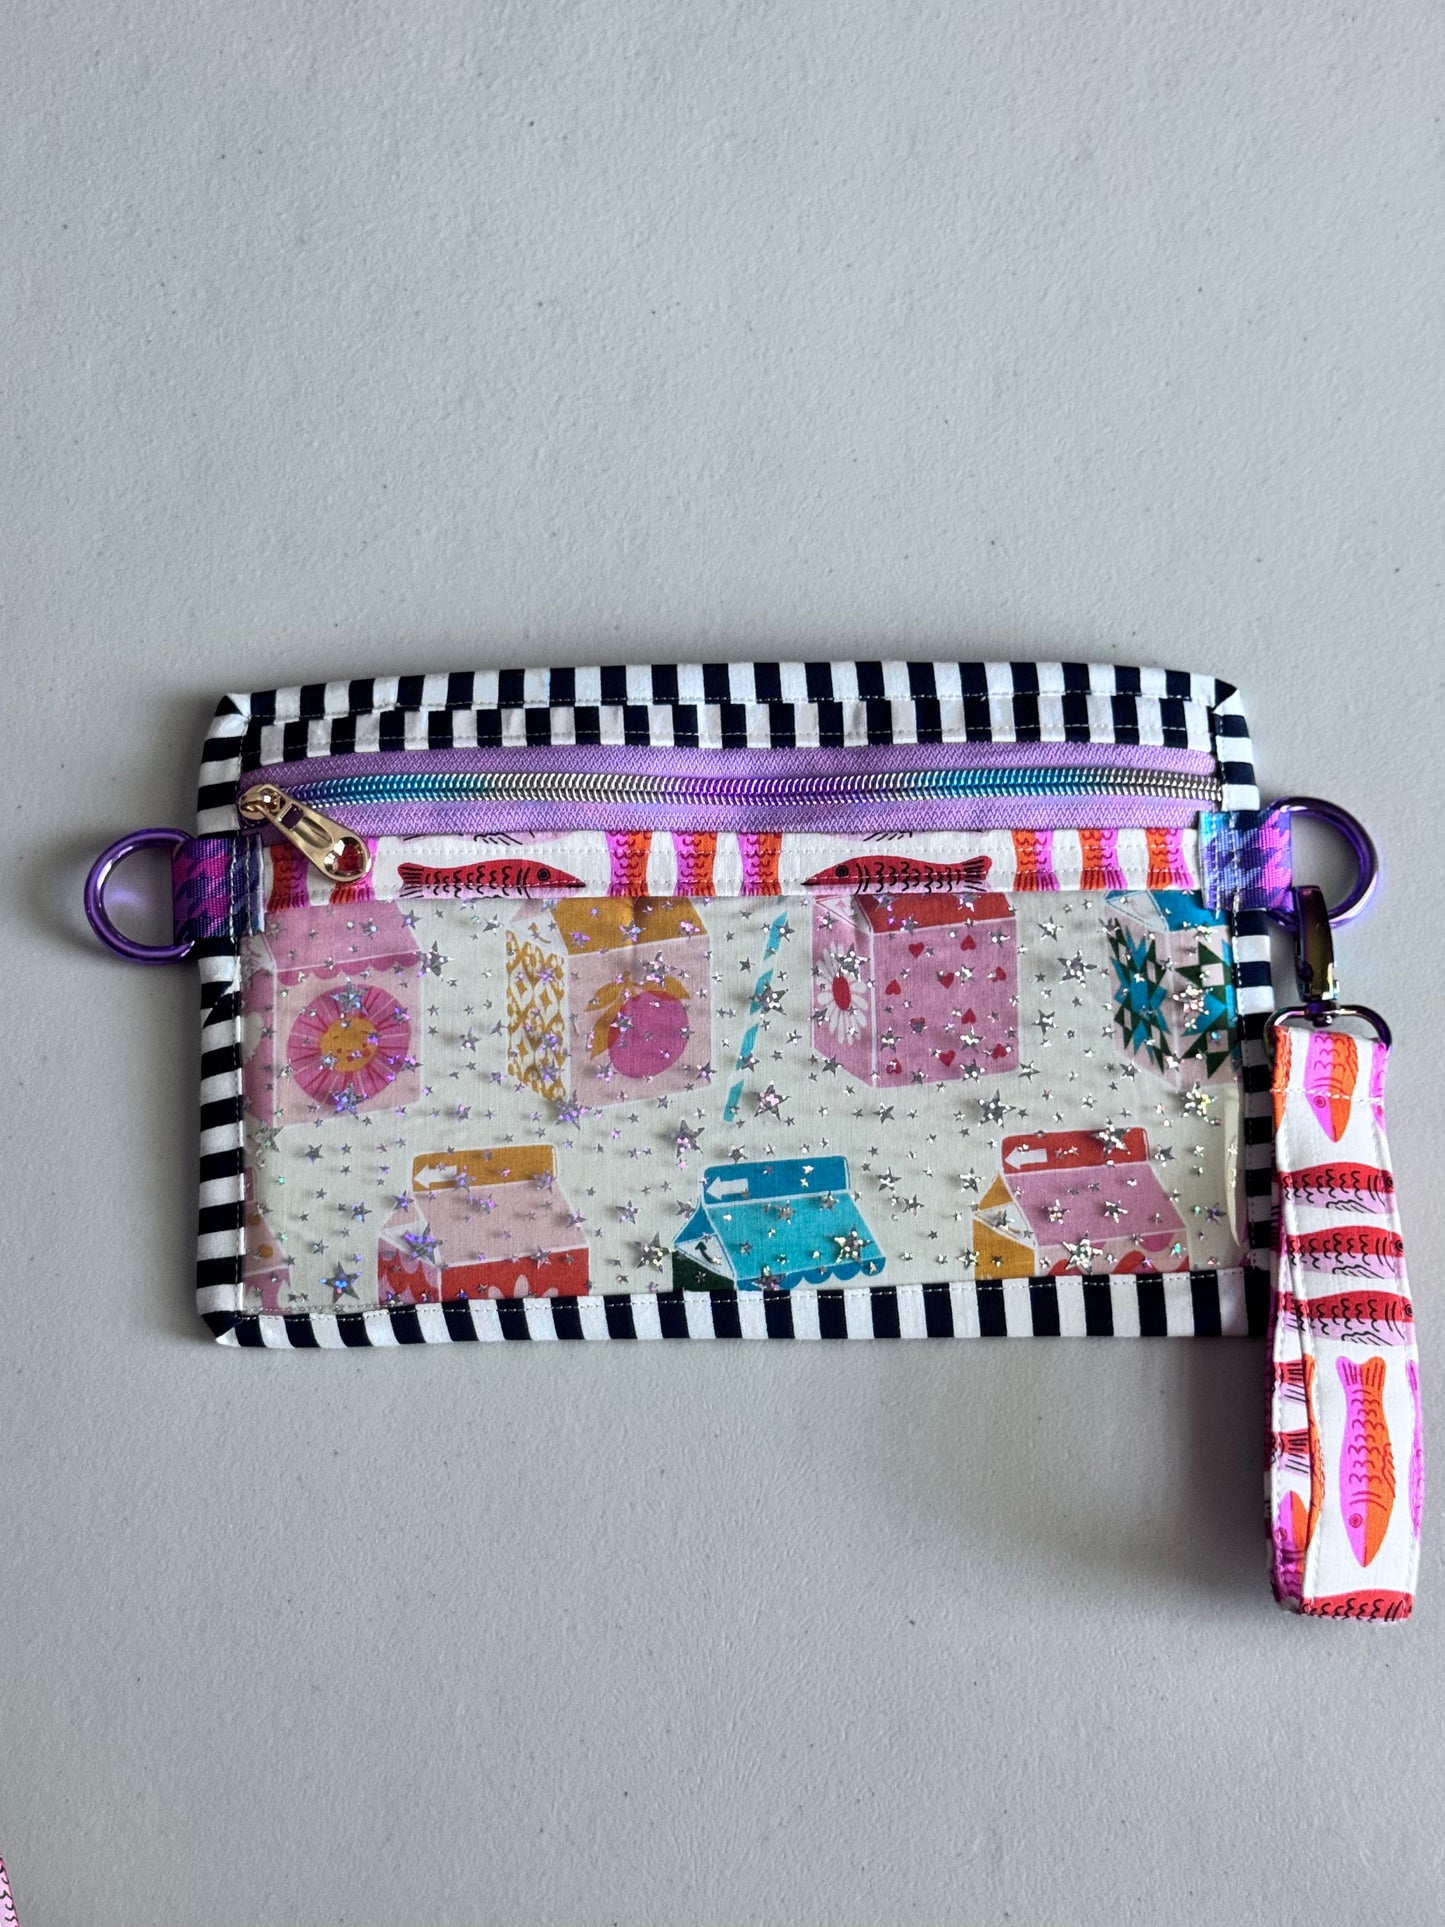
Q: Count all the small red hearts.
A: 10